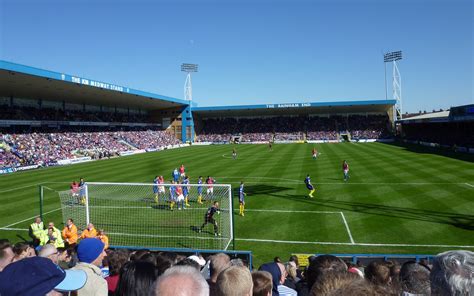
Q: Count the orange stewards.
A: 3